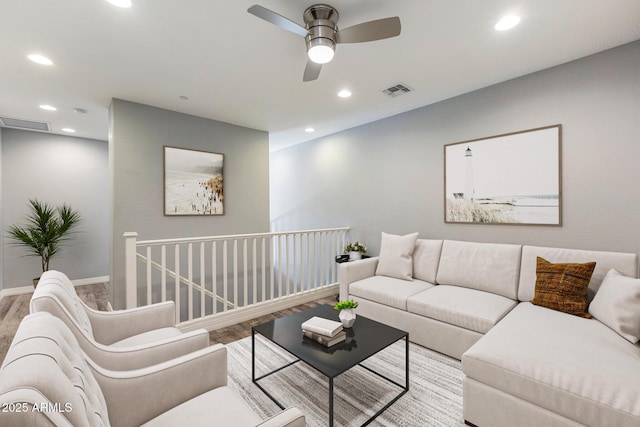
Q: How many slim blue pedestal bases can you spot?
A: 0